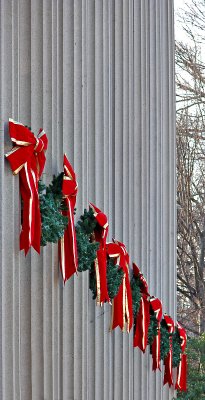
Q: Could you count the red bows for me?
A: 8